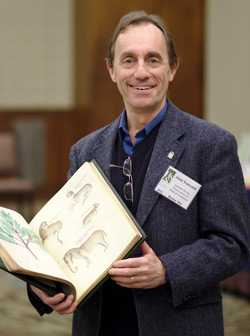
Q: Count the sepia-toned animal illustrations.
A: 4